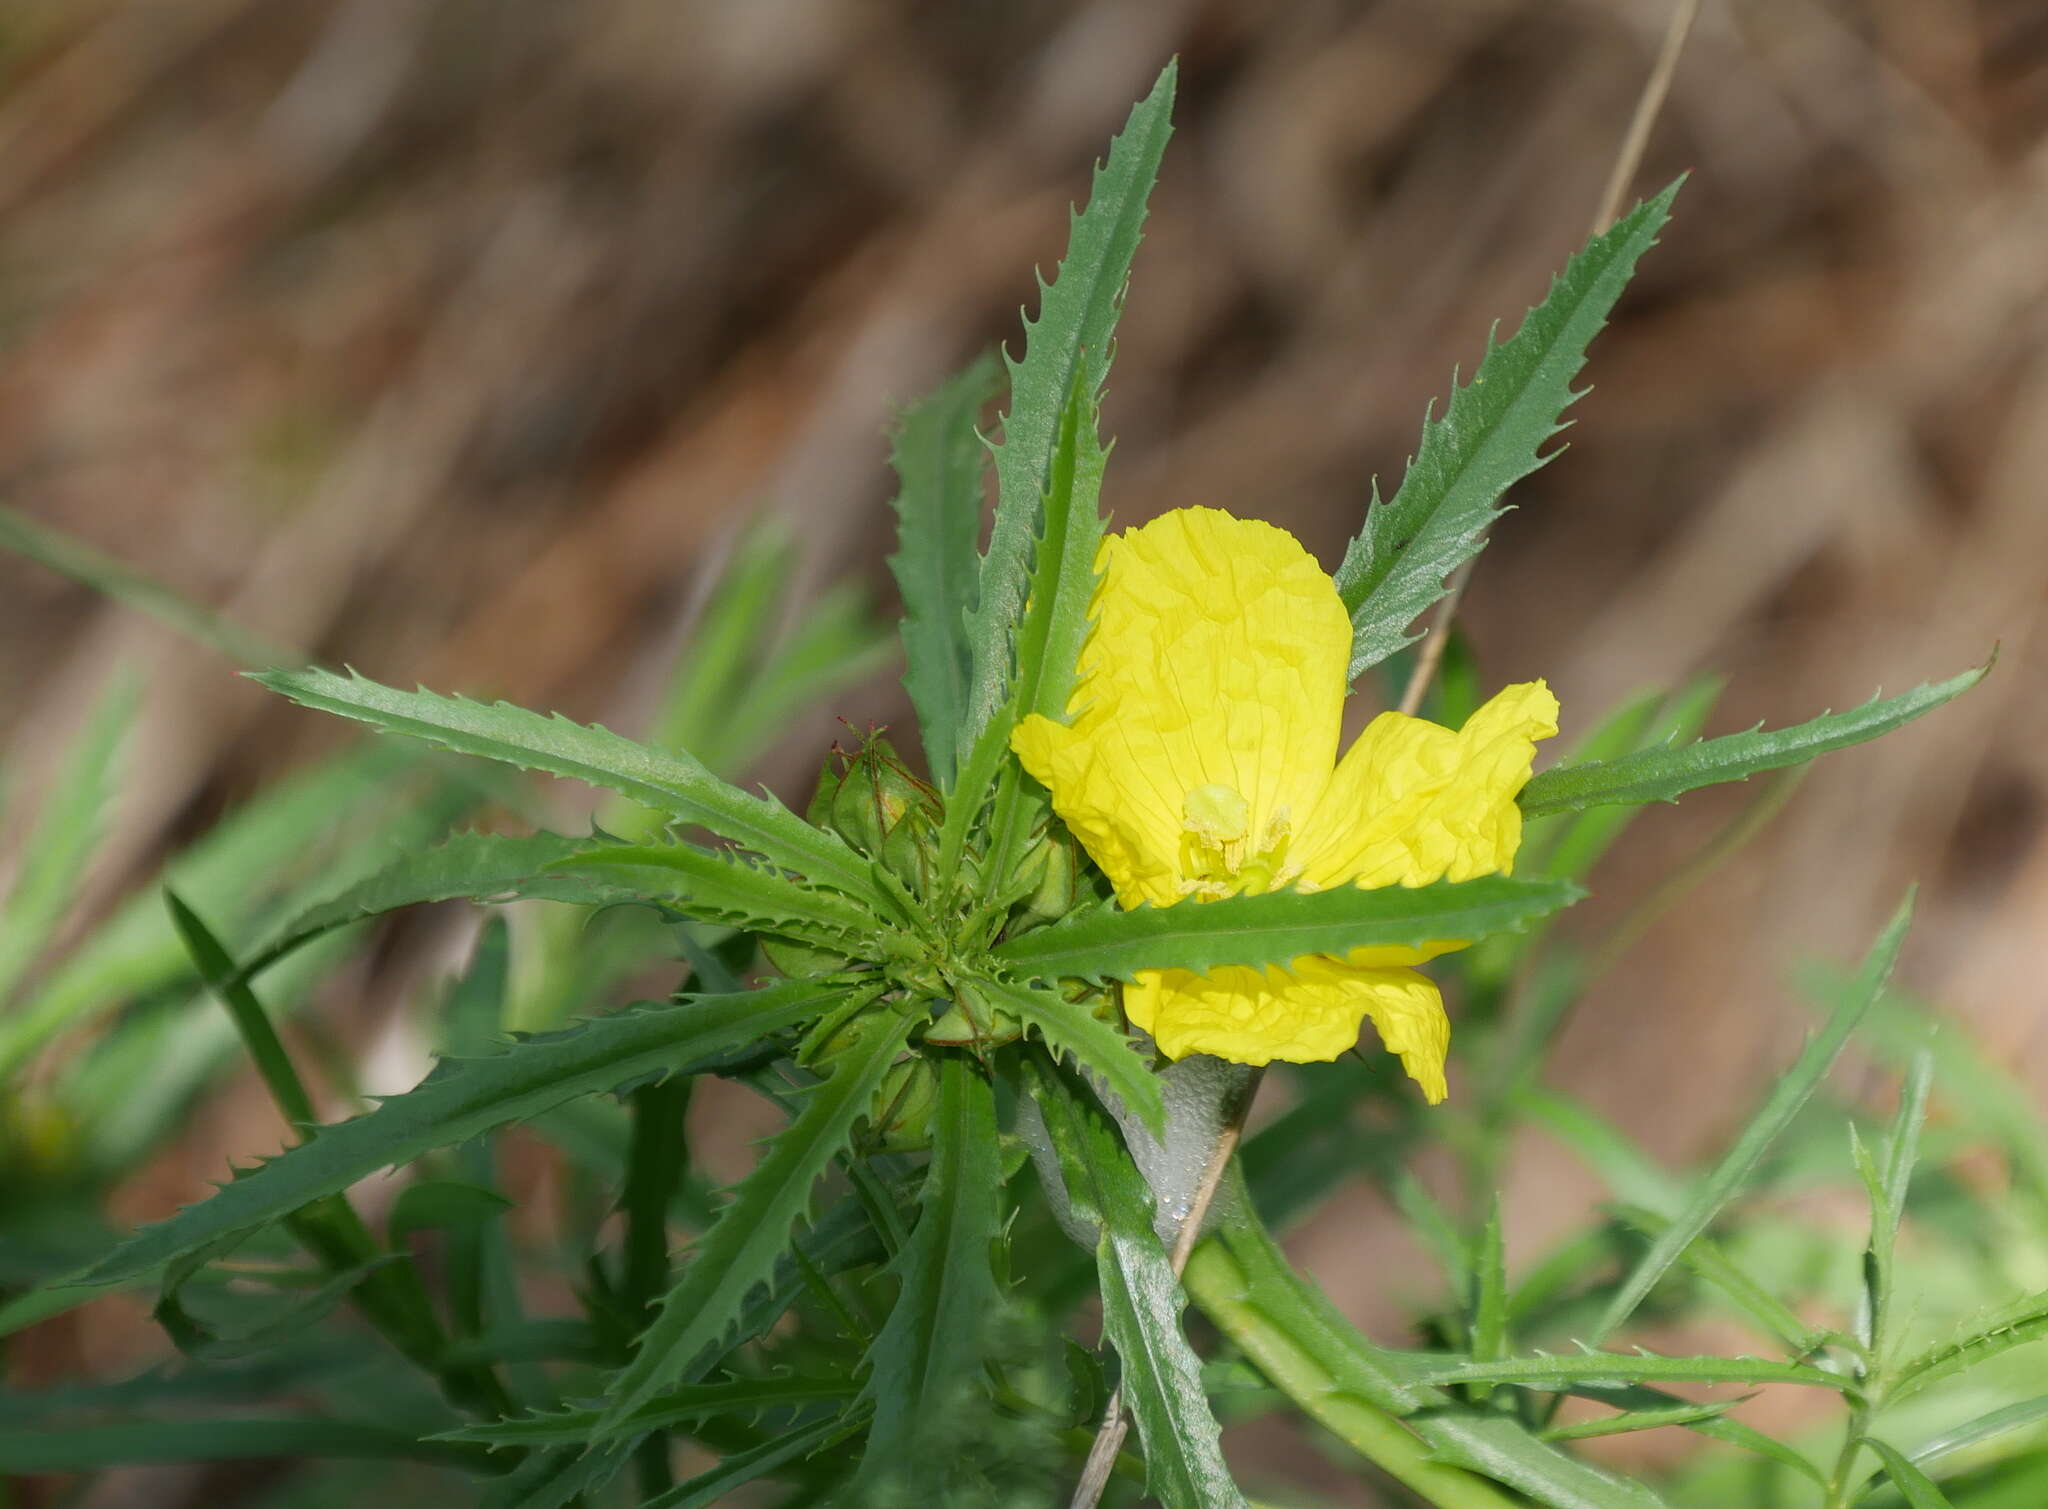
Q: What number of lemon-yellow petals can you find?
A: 4